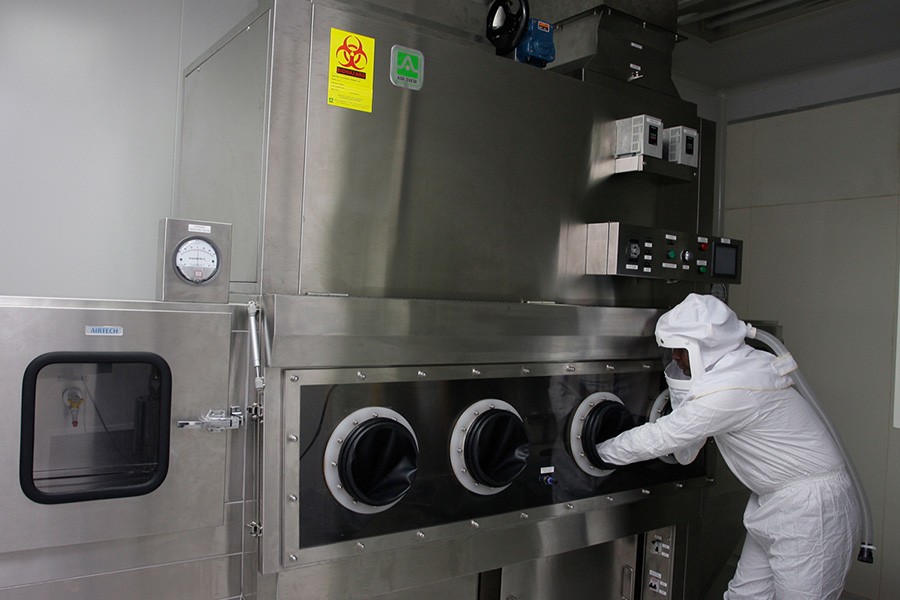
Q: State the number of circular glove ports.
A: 4